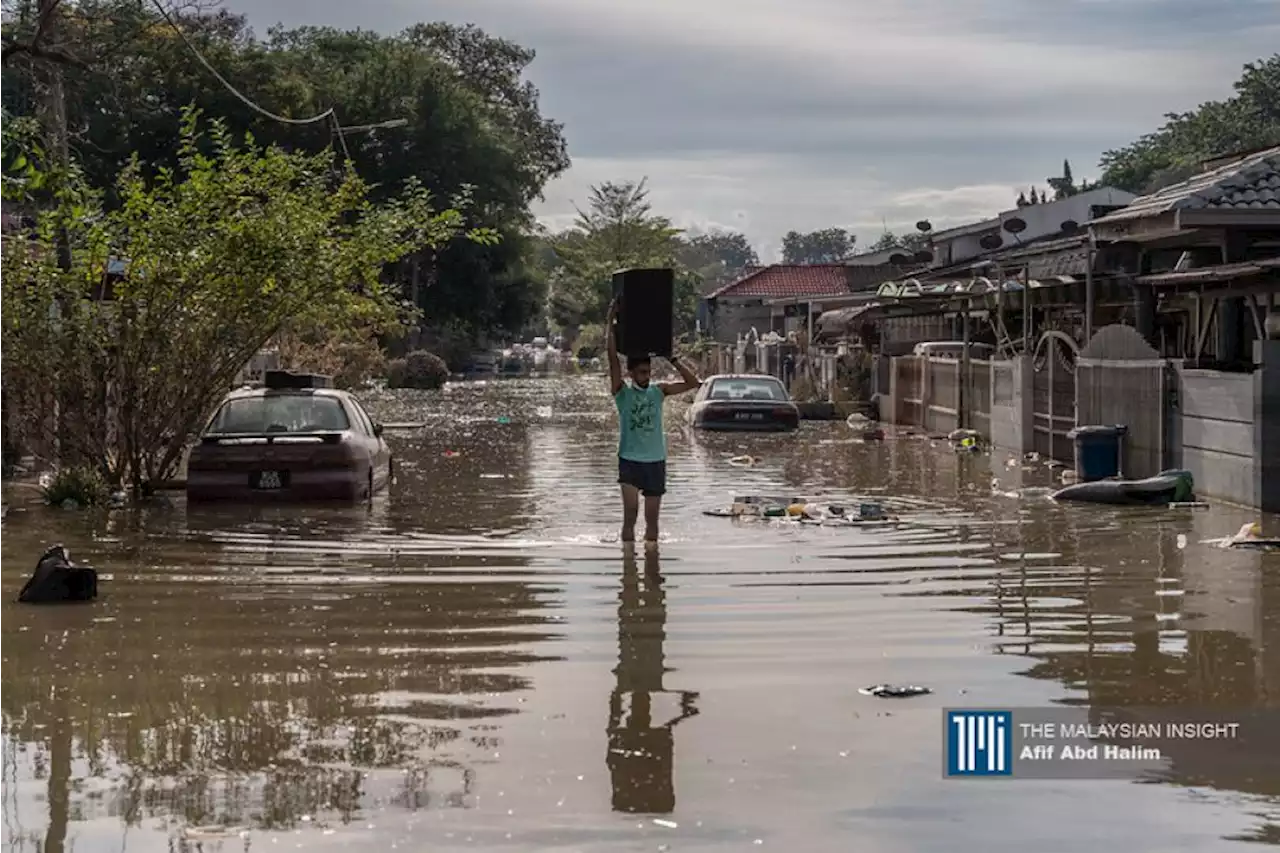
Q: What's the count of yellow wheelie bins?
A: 0